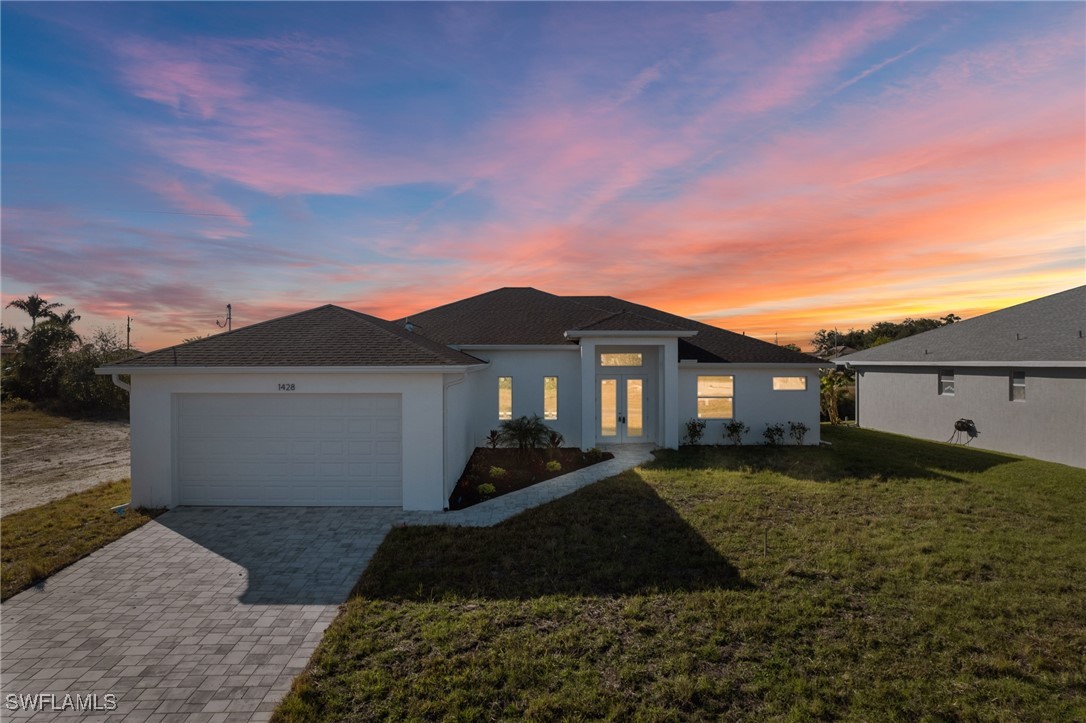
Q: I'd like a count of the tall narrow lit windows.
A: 2